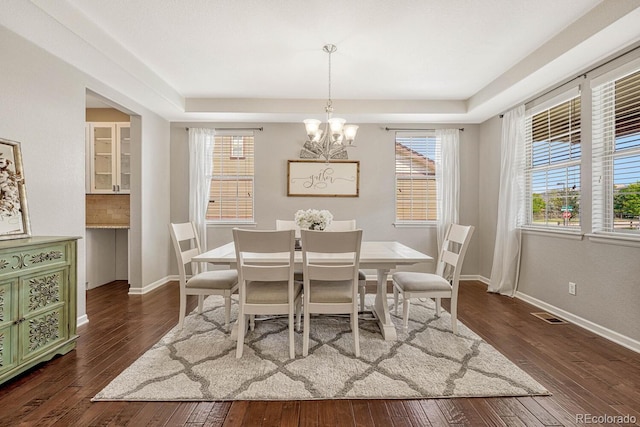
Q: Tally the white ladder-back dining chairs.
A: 6